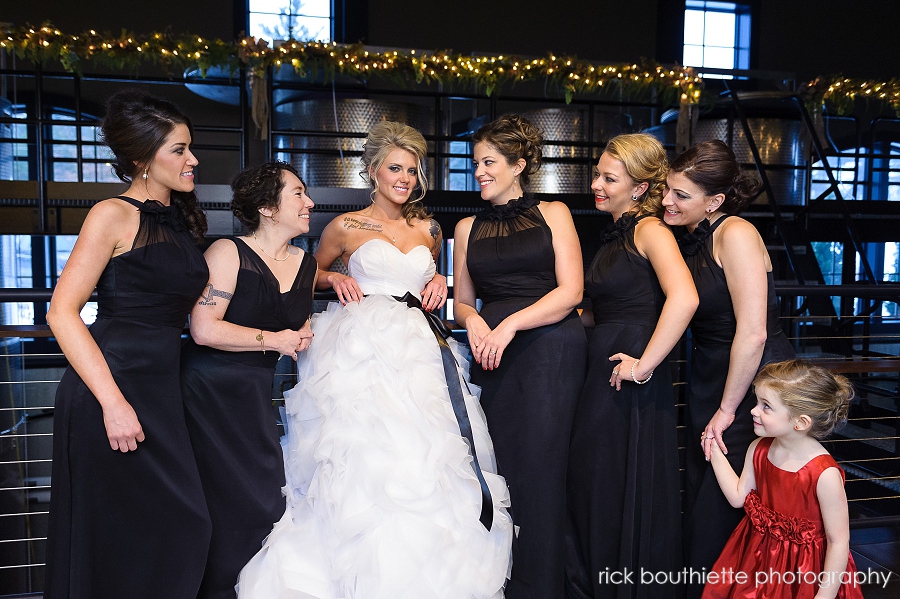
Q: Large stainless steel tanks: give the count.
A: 3